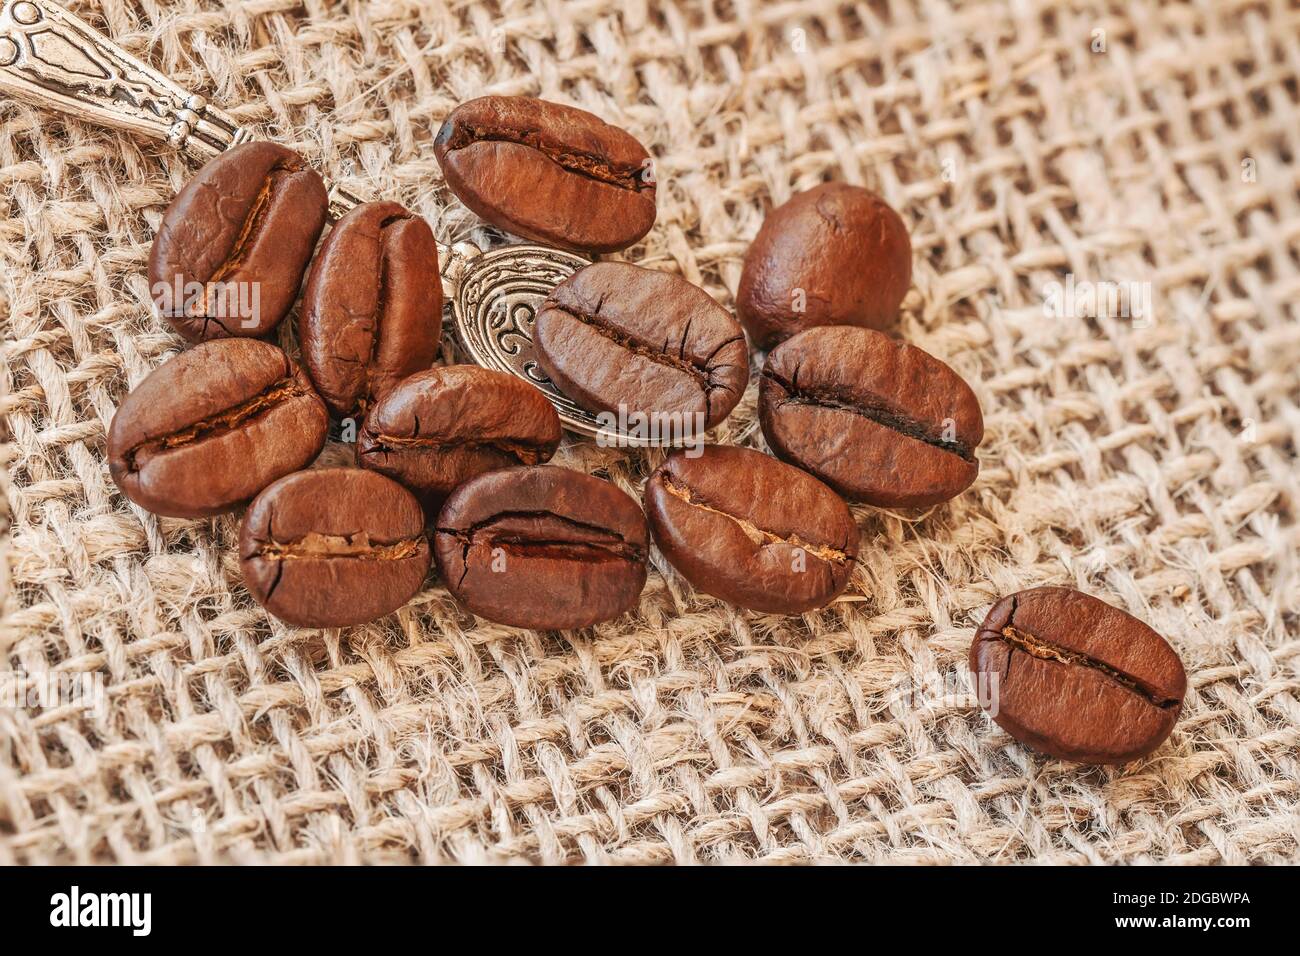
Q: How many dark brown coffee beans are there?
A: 12